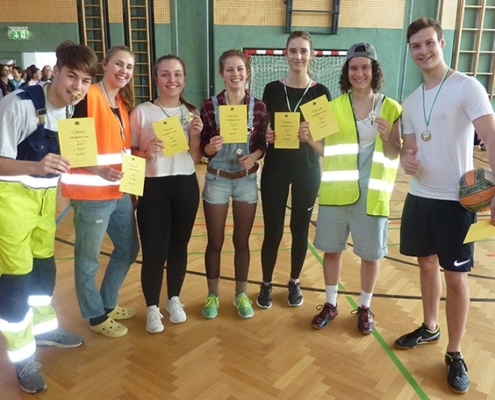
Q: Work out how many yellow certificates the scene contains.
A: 7